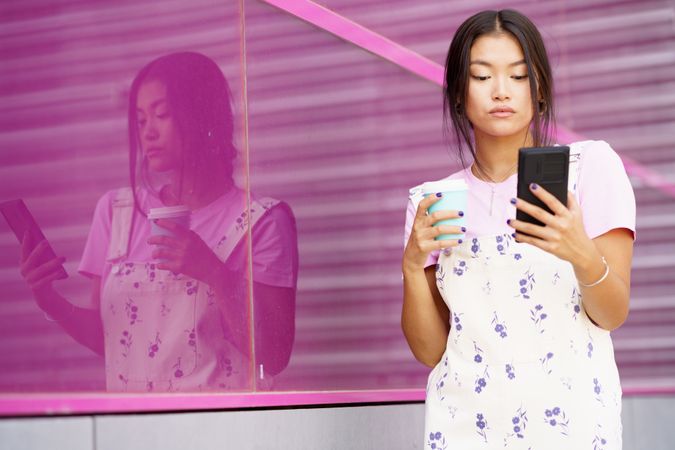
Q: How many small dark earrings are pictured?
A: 2